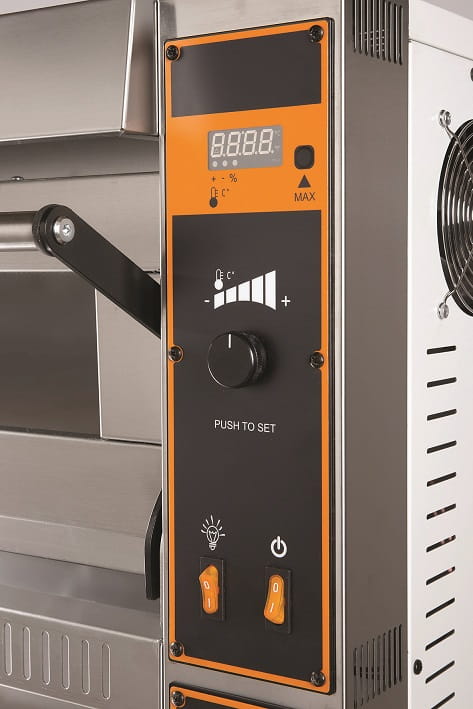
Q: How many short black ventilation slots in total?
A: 12